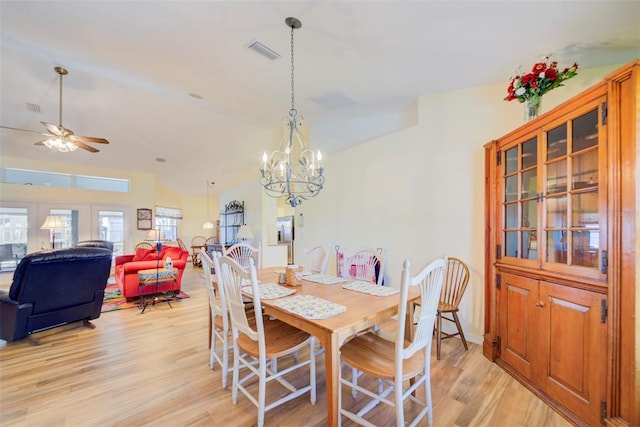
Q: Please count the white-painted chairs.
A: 6